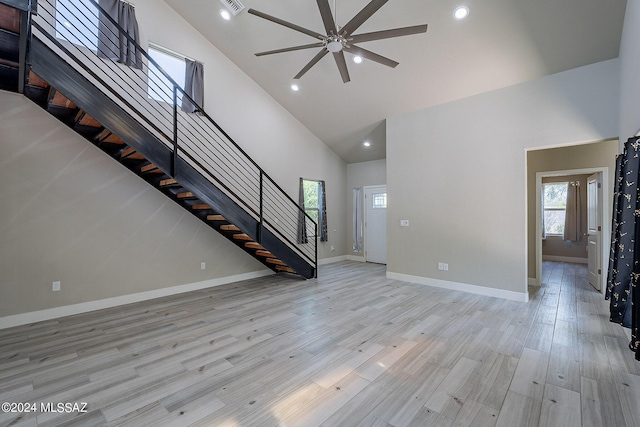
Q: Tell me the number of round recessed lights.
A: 5